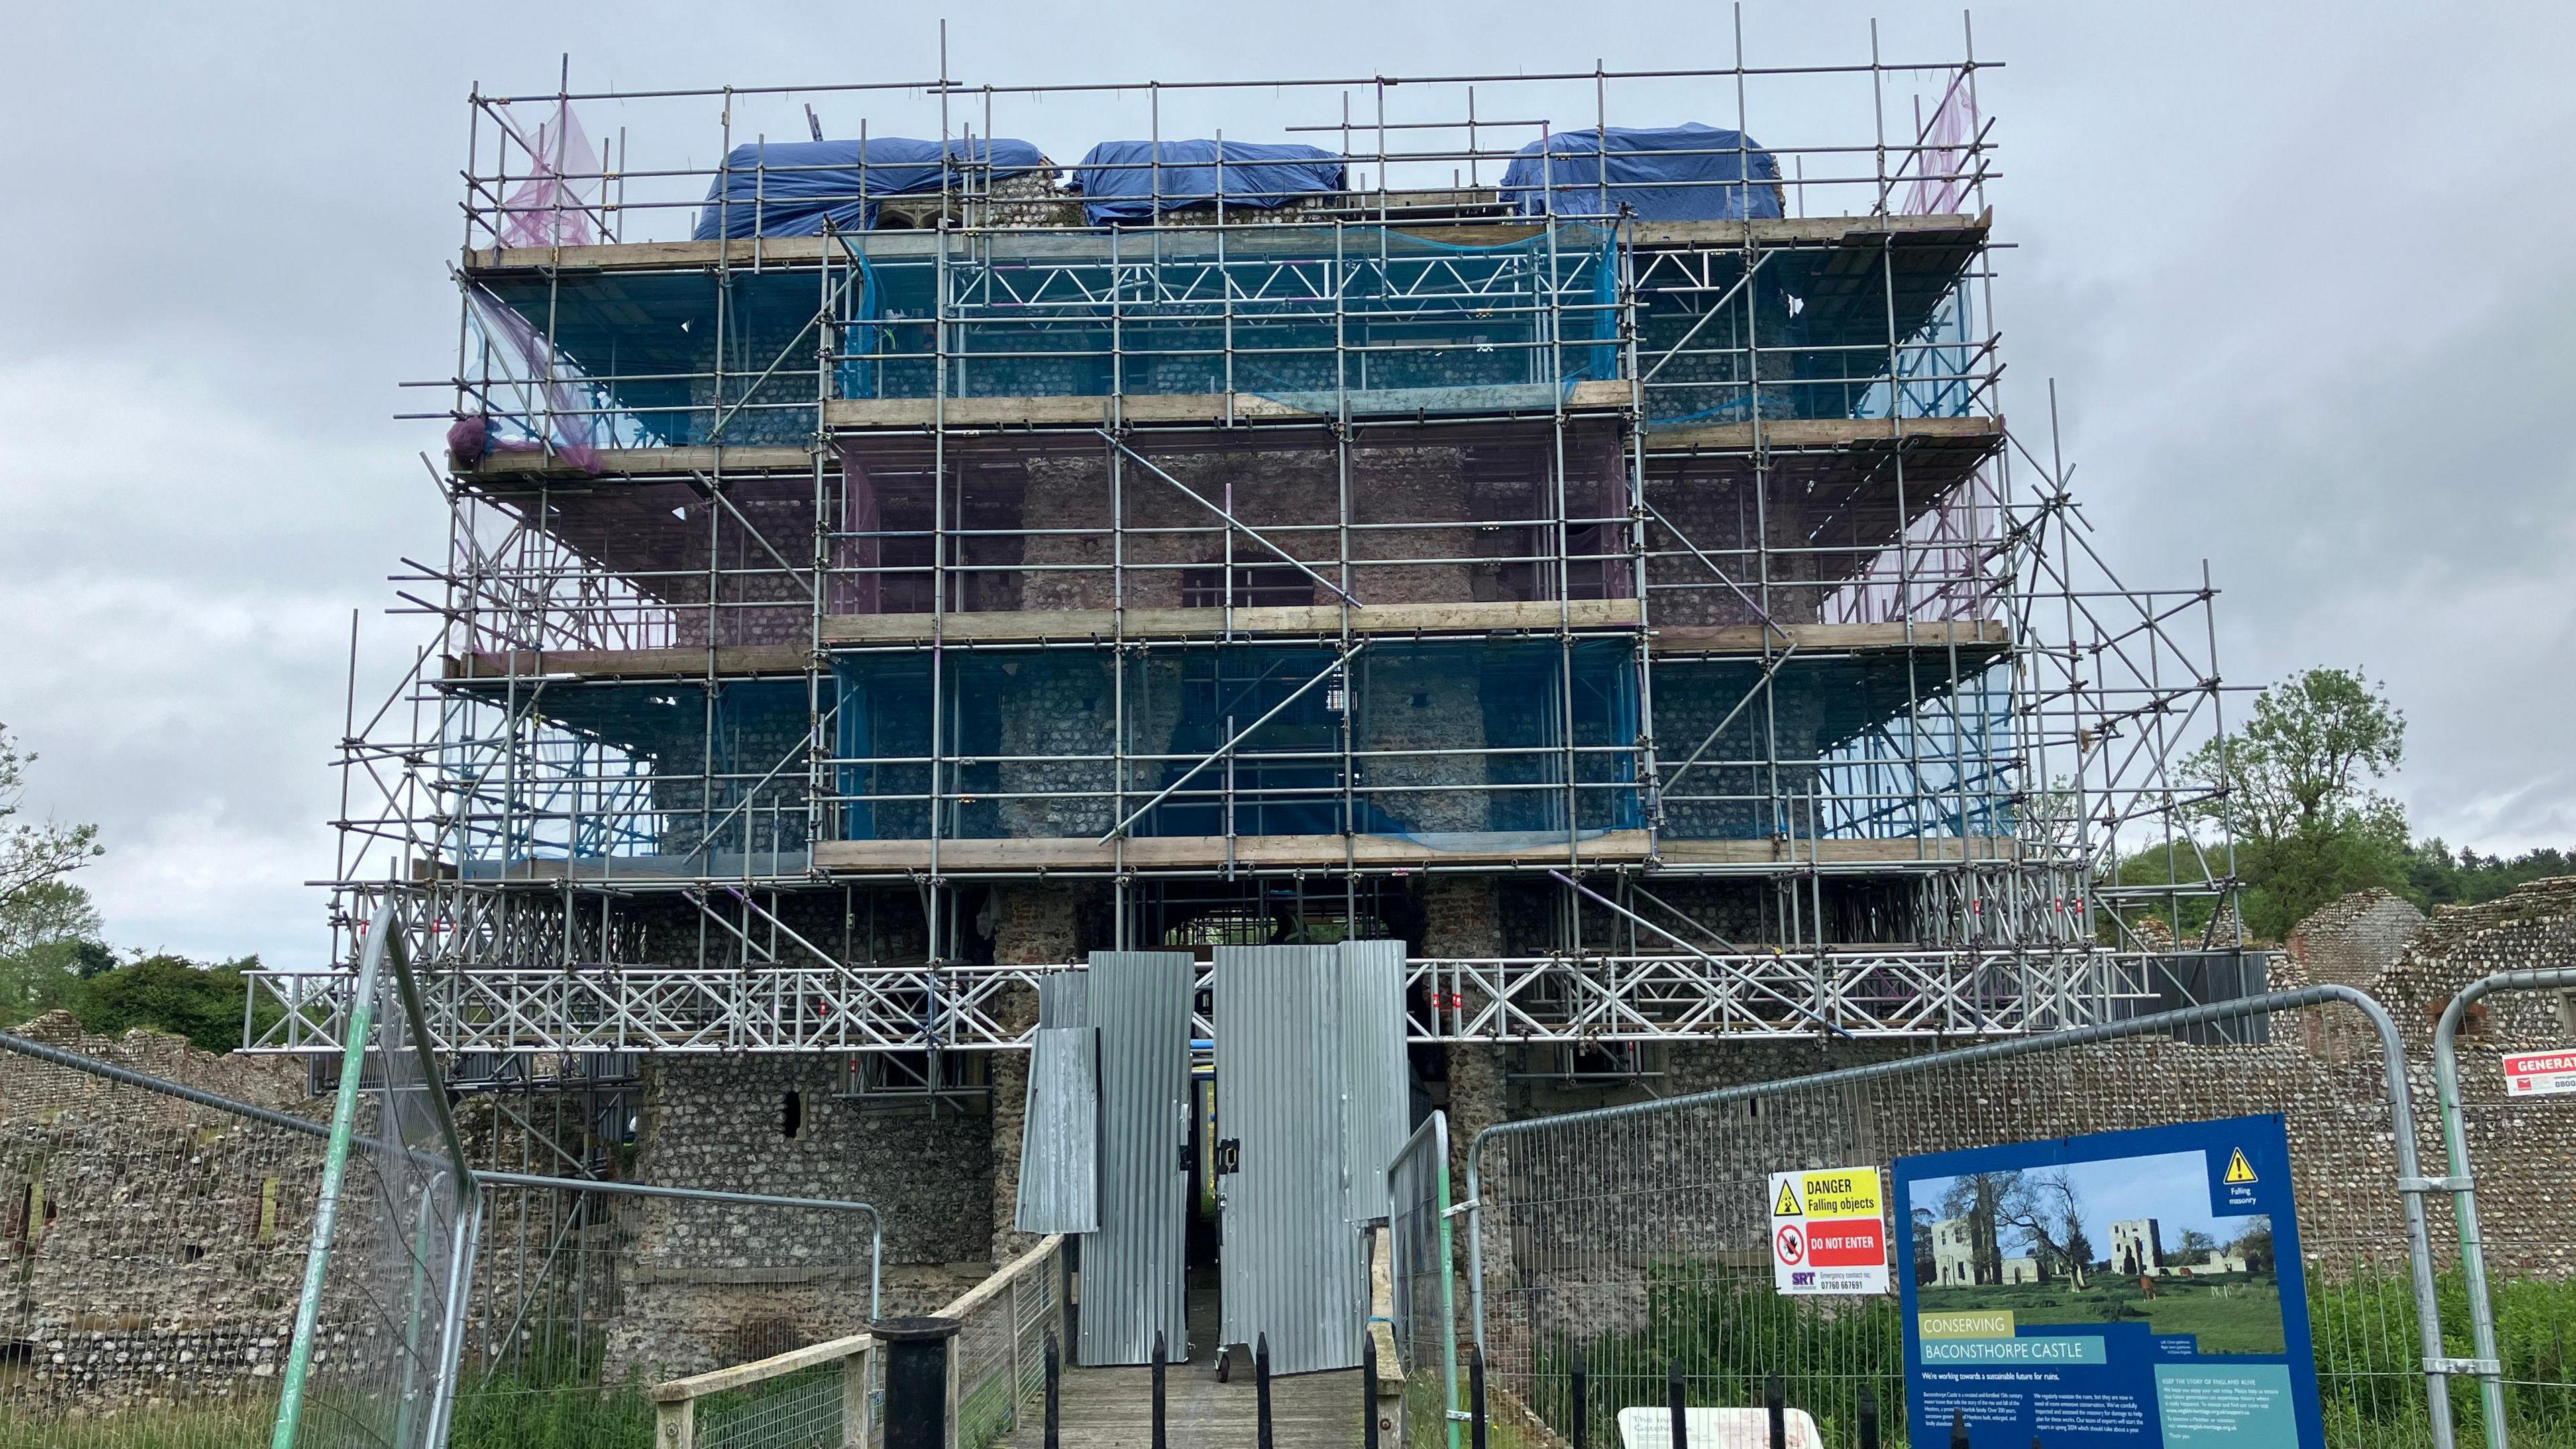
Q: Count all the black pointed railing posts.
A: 11